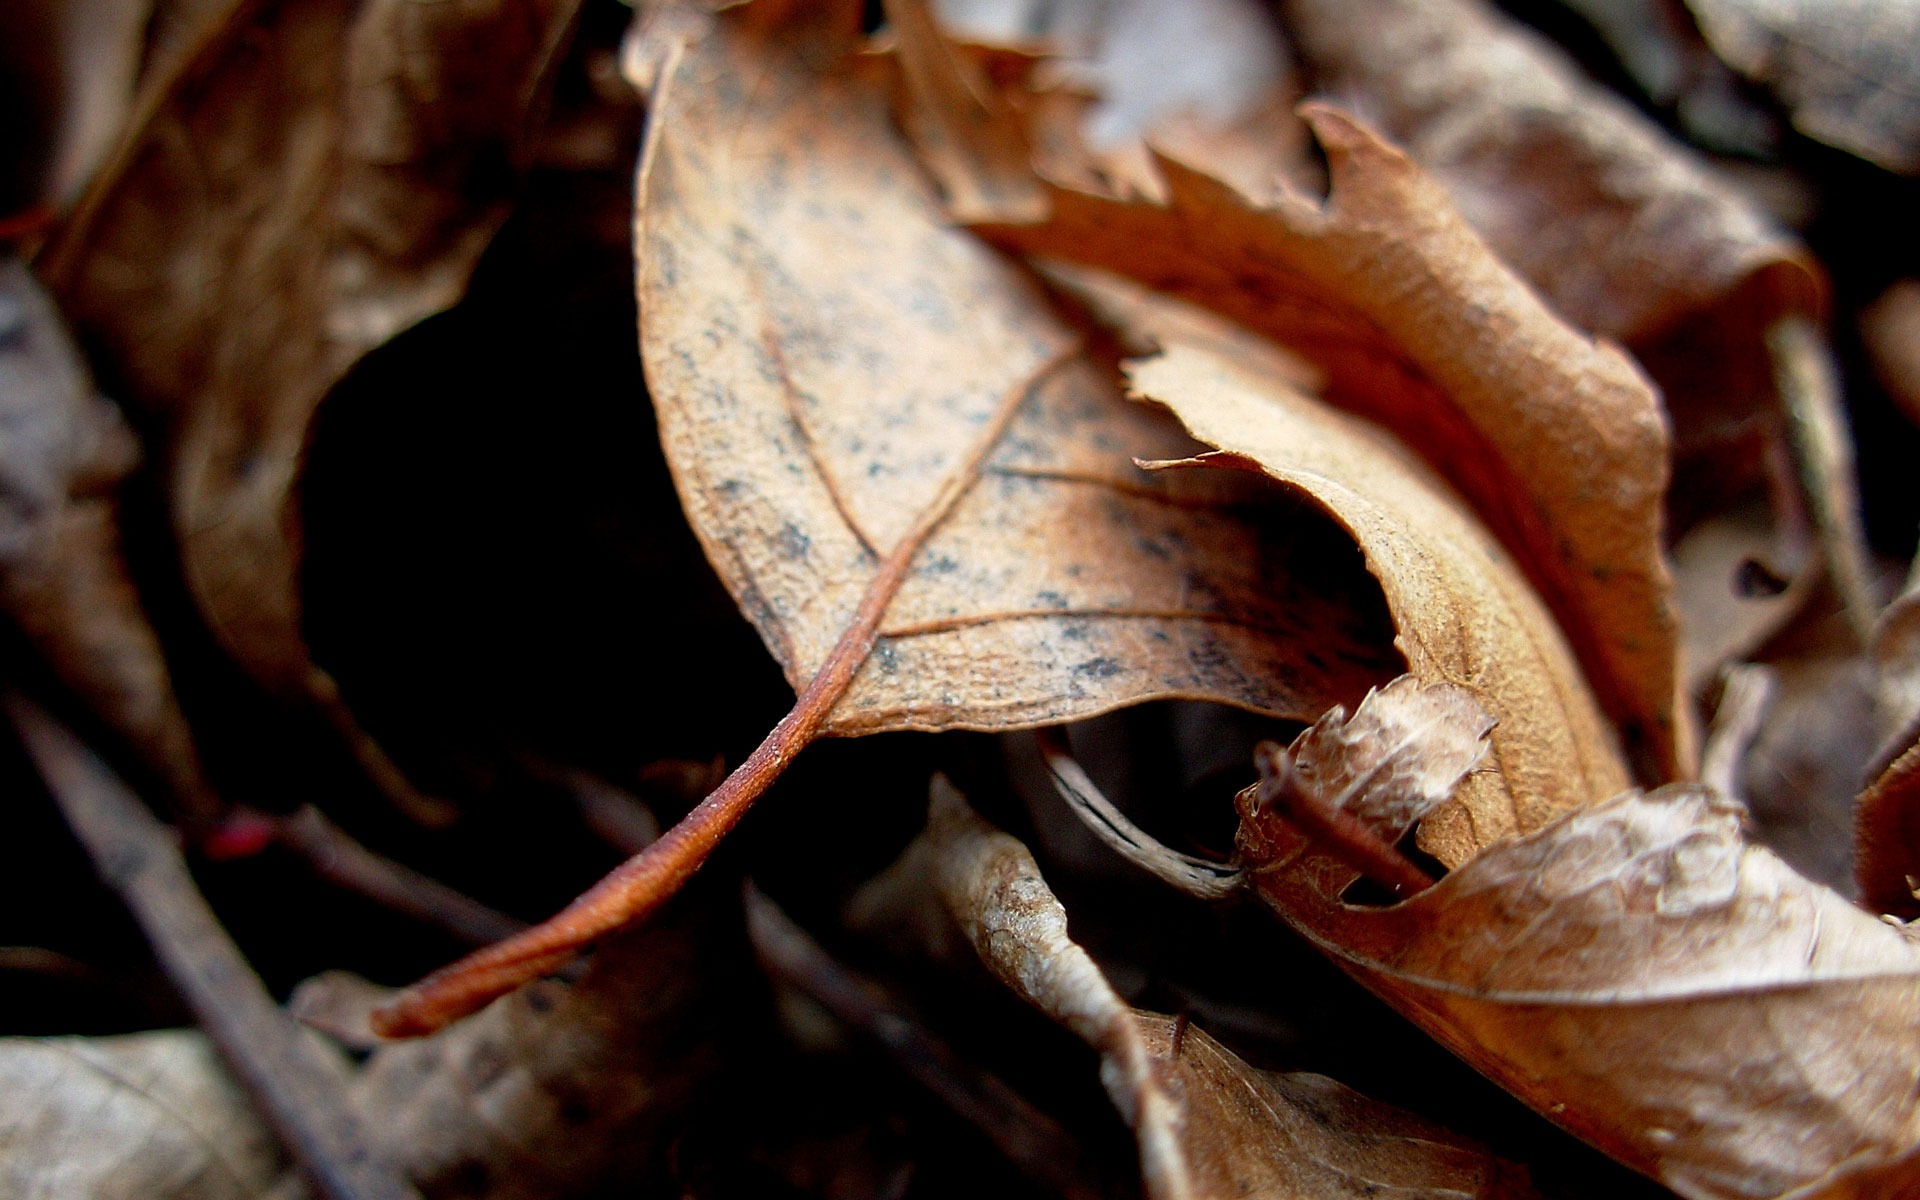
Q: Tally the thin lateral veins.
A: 3